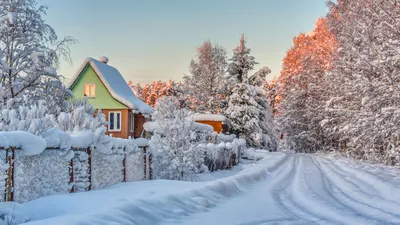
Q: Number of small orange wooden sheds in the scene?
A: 1